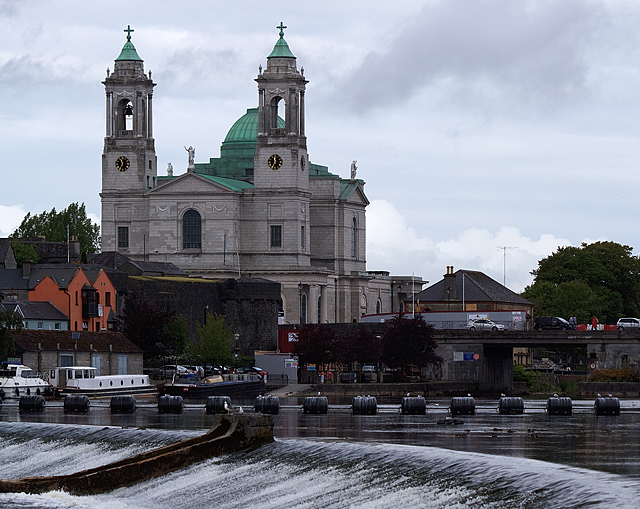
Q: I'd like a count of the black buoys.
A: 13